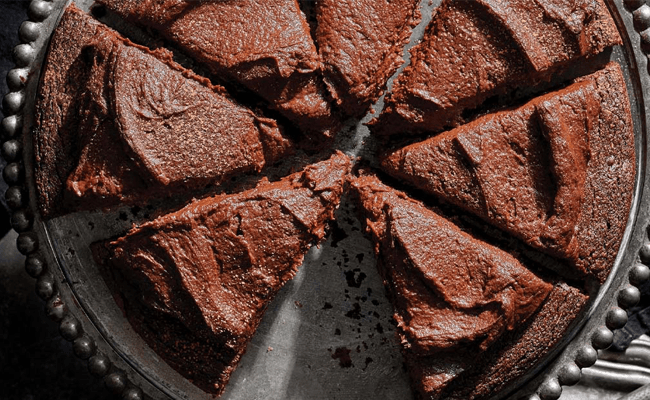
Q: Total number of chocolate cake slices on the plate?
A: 7